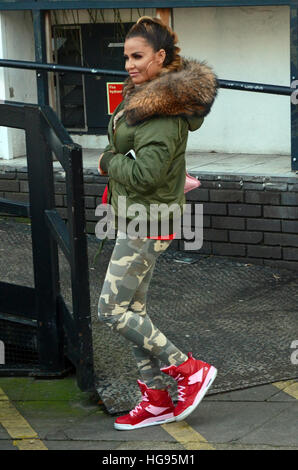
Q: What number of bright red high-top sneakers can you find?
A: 2